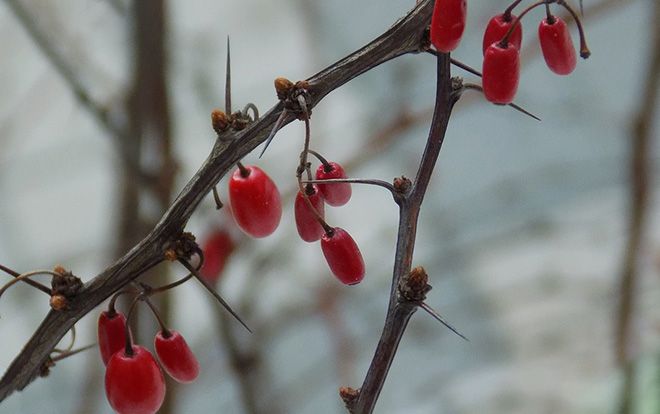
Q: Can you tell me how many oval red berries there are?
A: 12